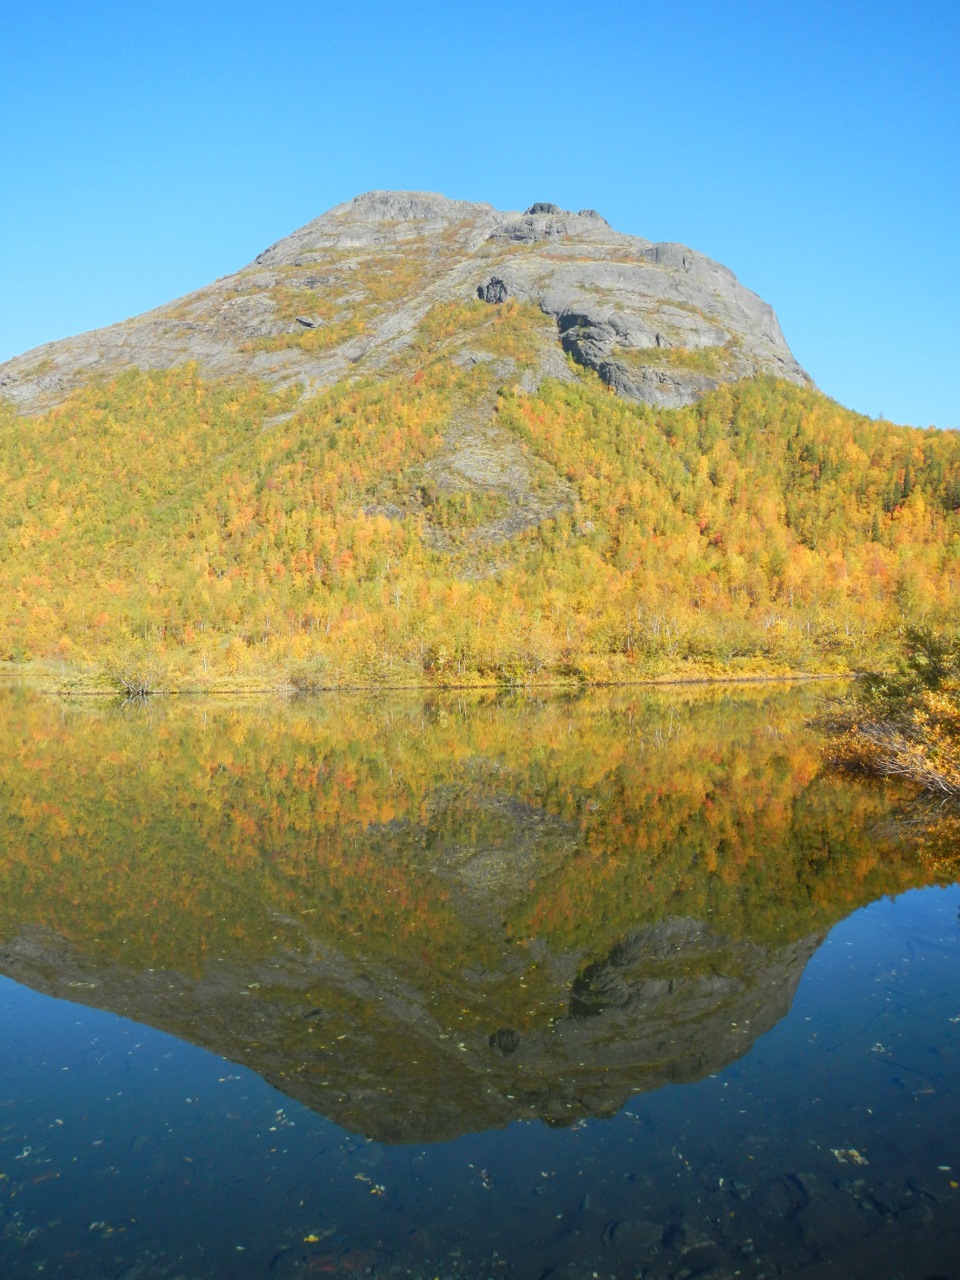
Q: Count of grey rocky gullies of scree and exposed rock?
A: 1